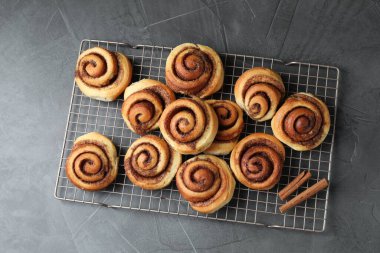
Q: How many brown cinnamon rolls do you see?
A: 11